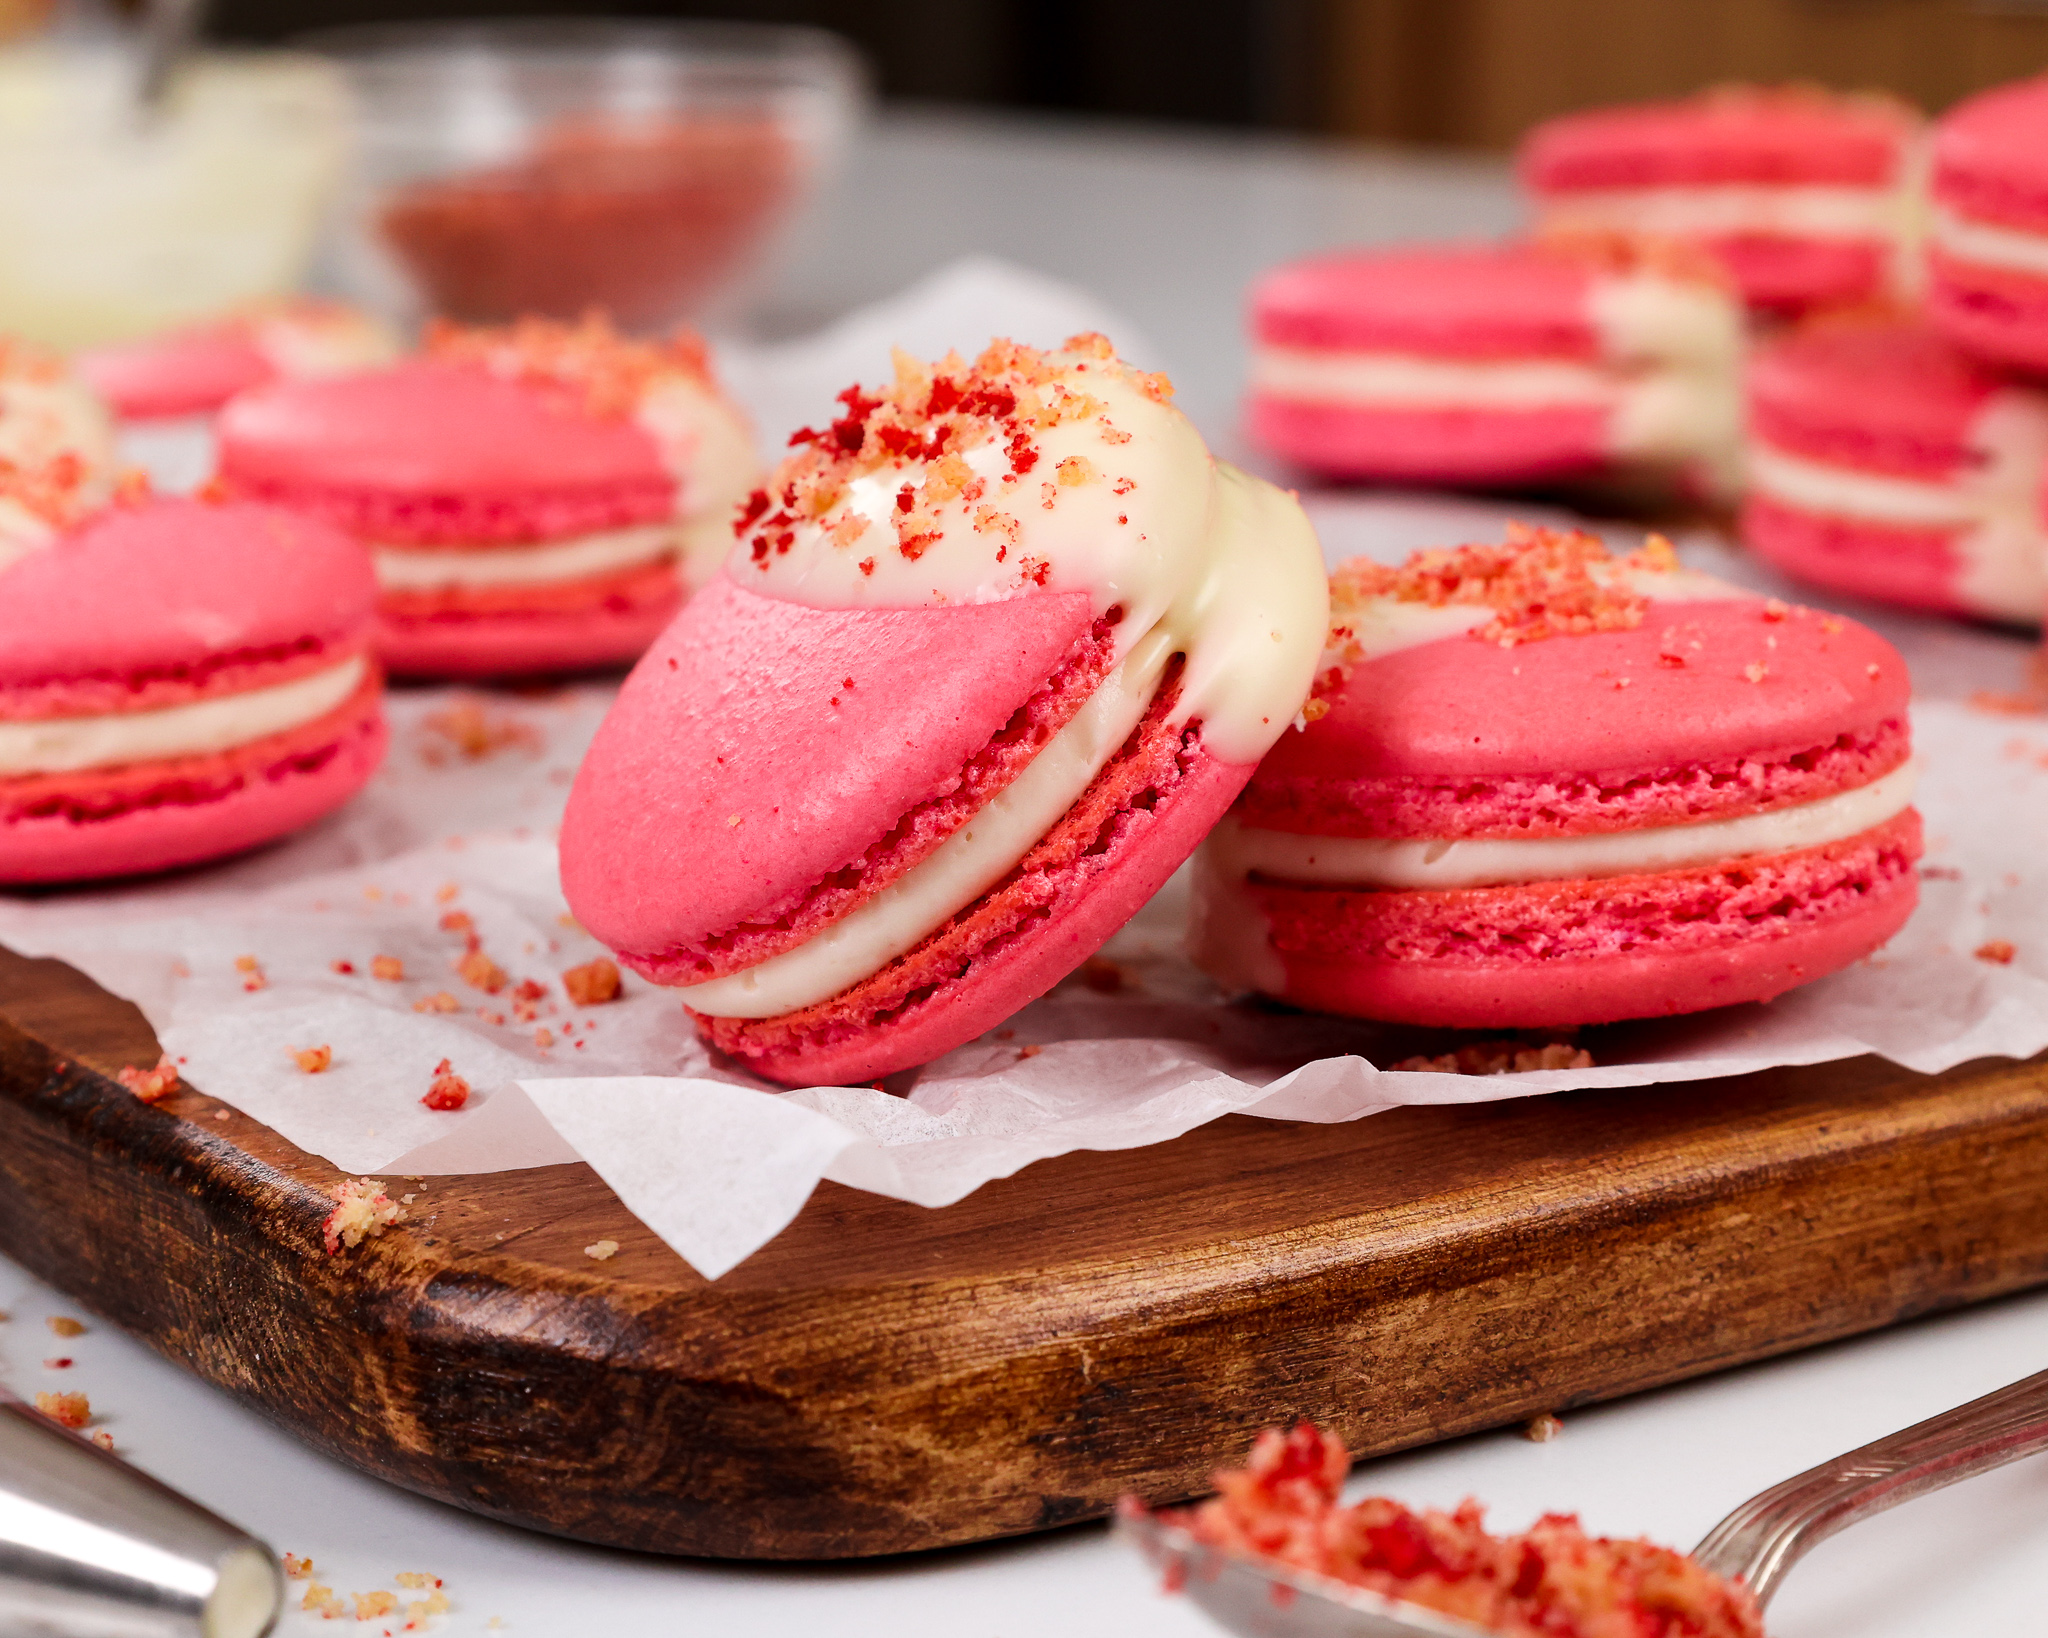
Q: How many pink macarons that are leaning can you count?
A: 1